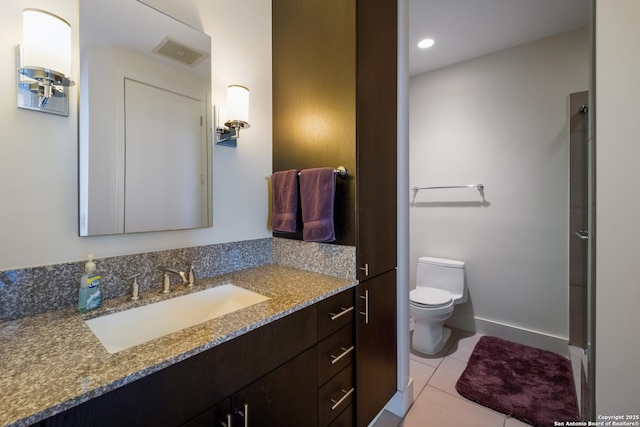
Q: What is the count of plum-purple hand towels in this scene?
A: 2